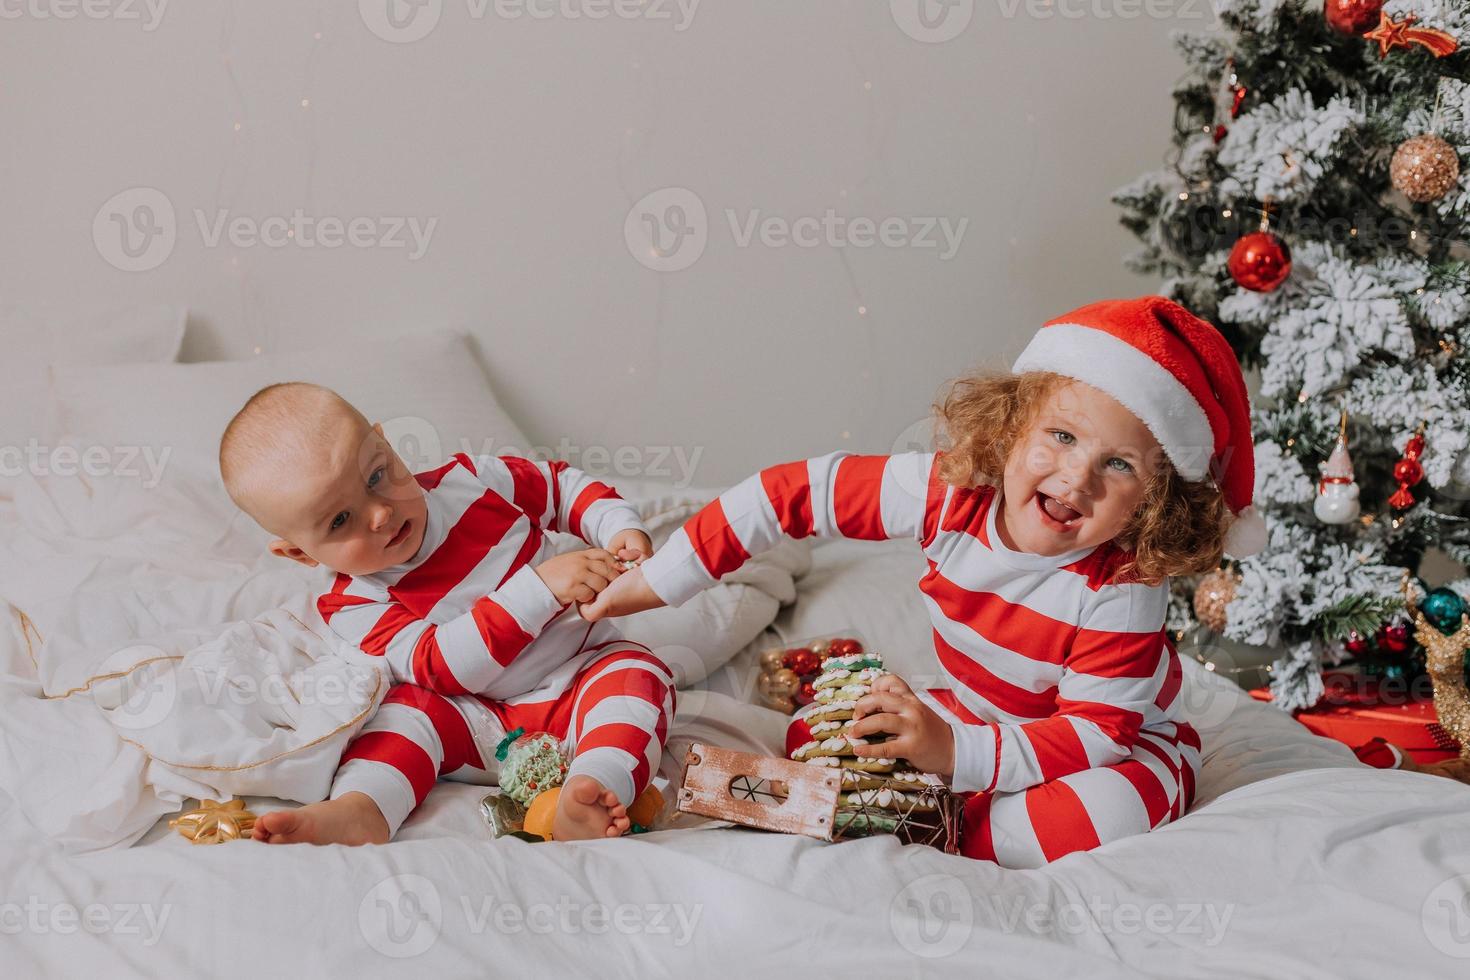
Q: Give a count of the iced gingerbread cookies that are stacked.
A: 9